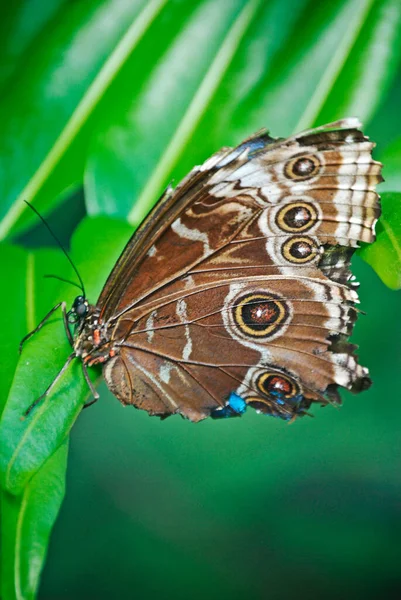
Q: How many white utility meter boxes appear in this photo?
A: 0